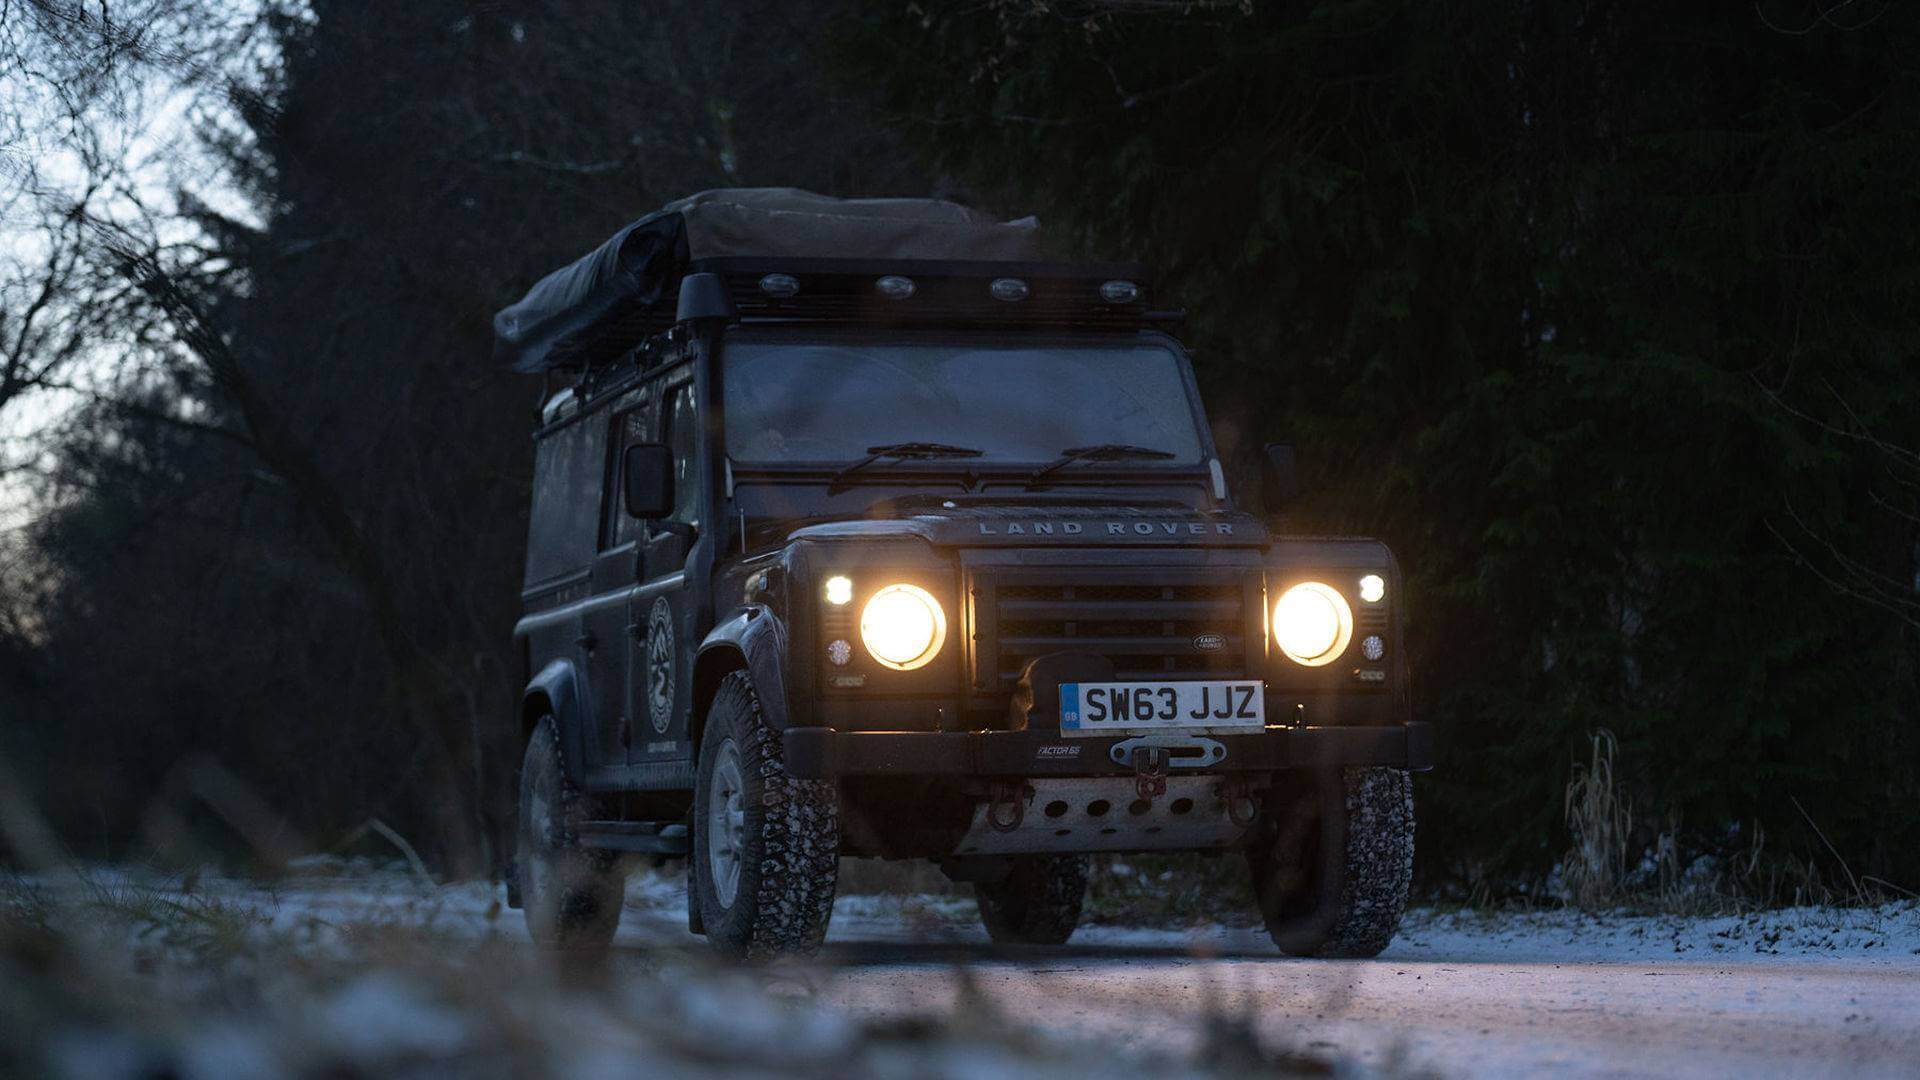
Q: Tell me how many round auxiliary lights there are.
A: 4